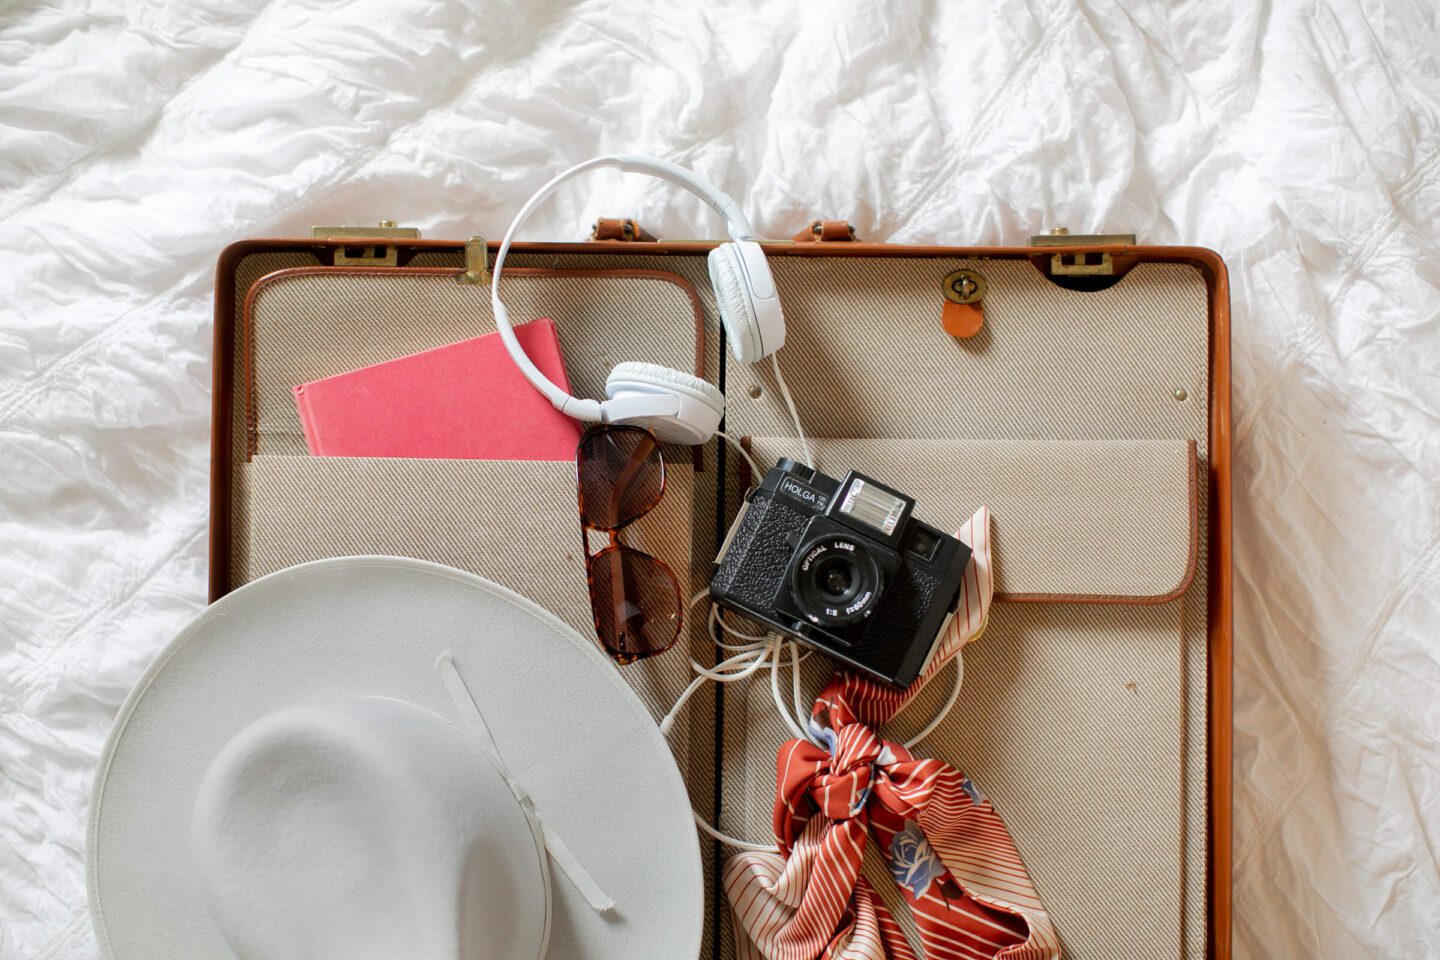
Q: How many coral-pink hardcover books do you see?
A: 1